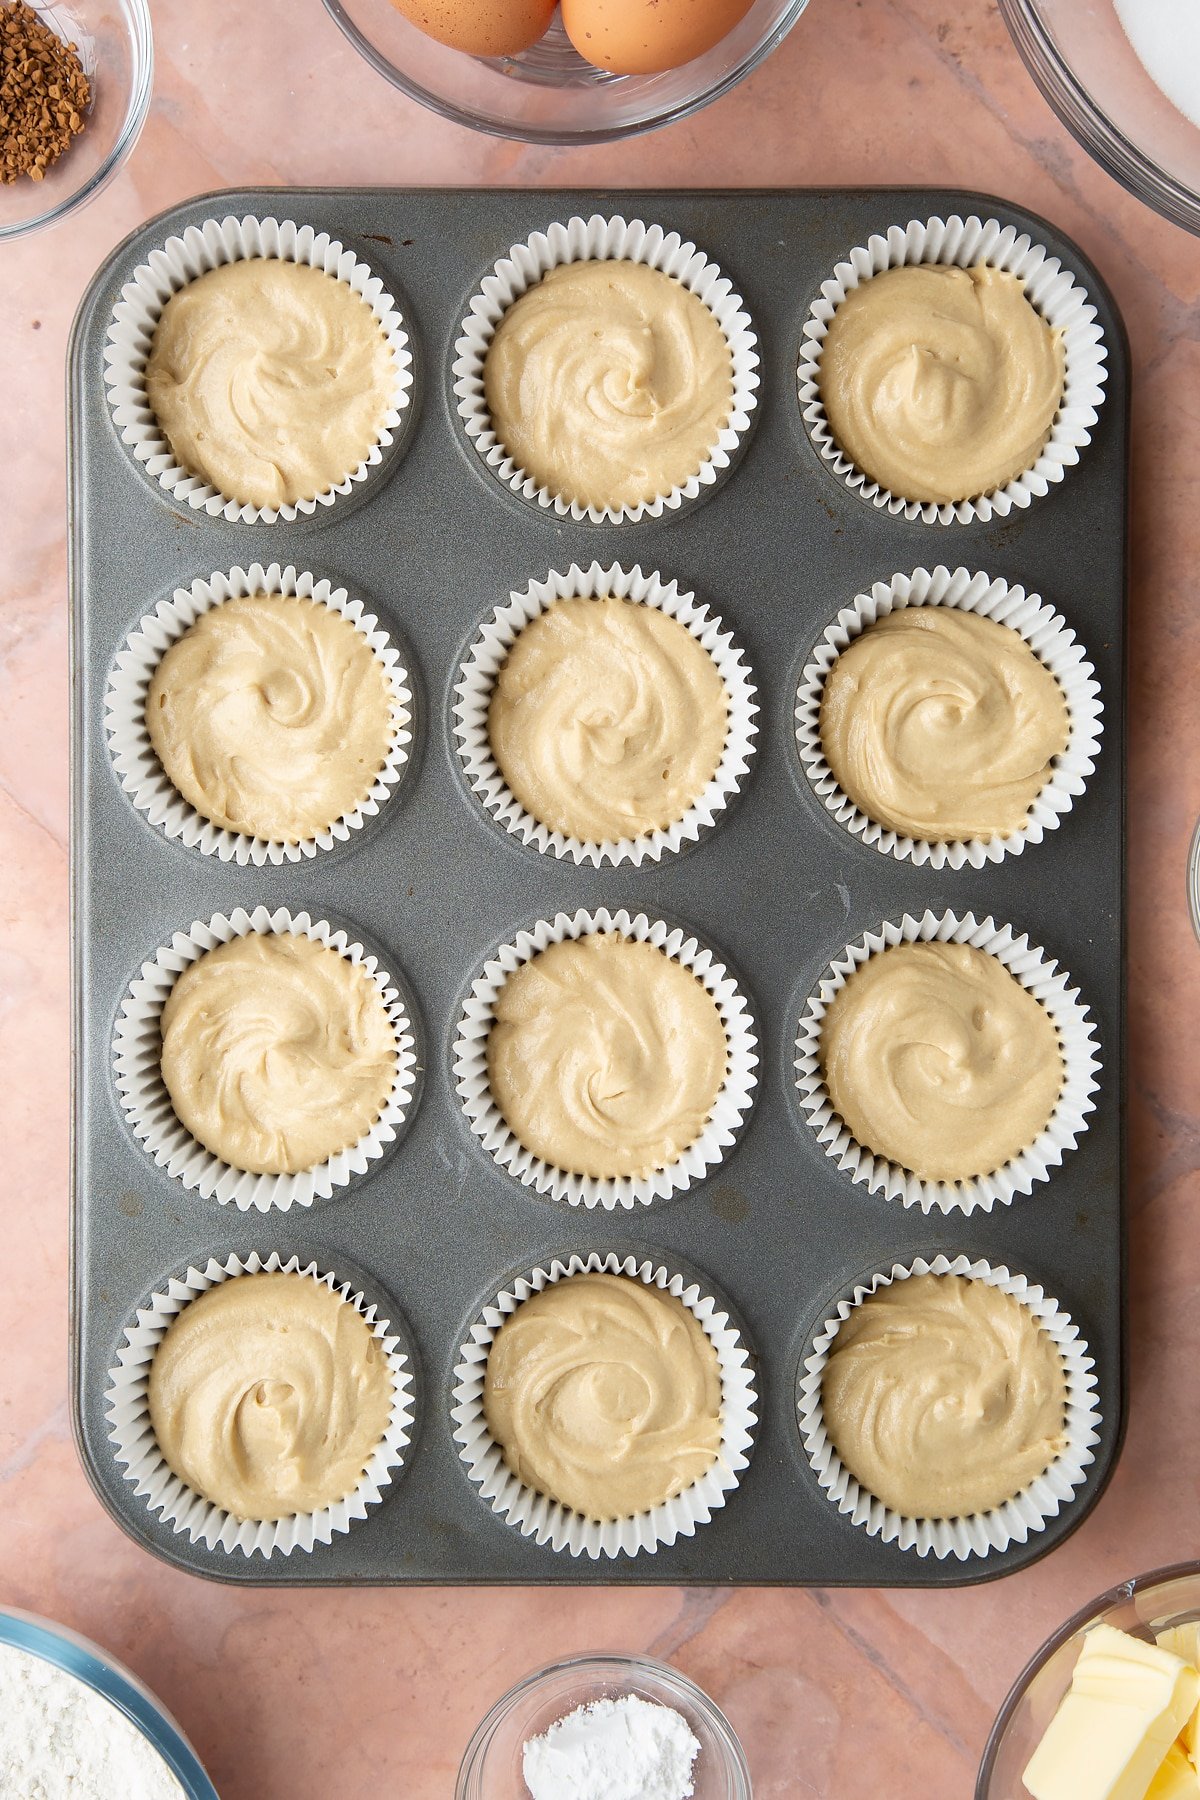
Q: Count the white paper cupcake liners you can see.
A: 12